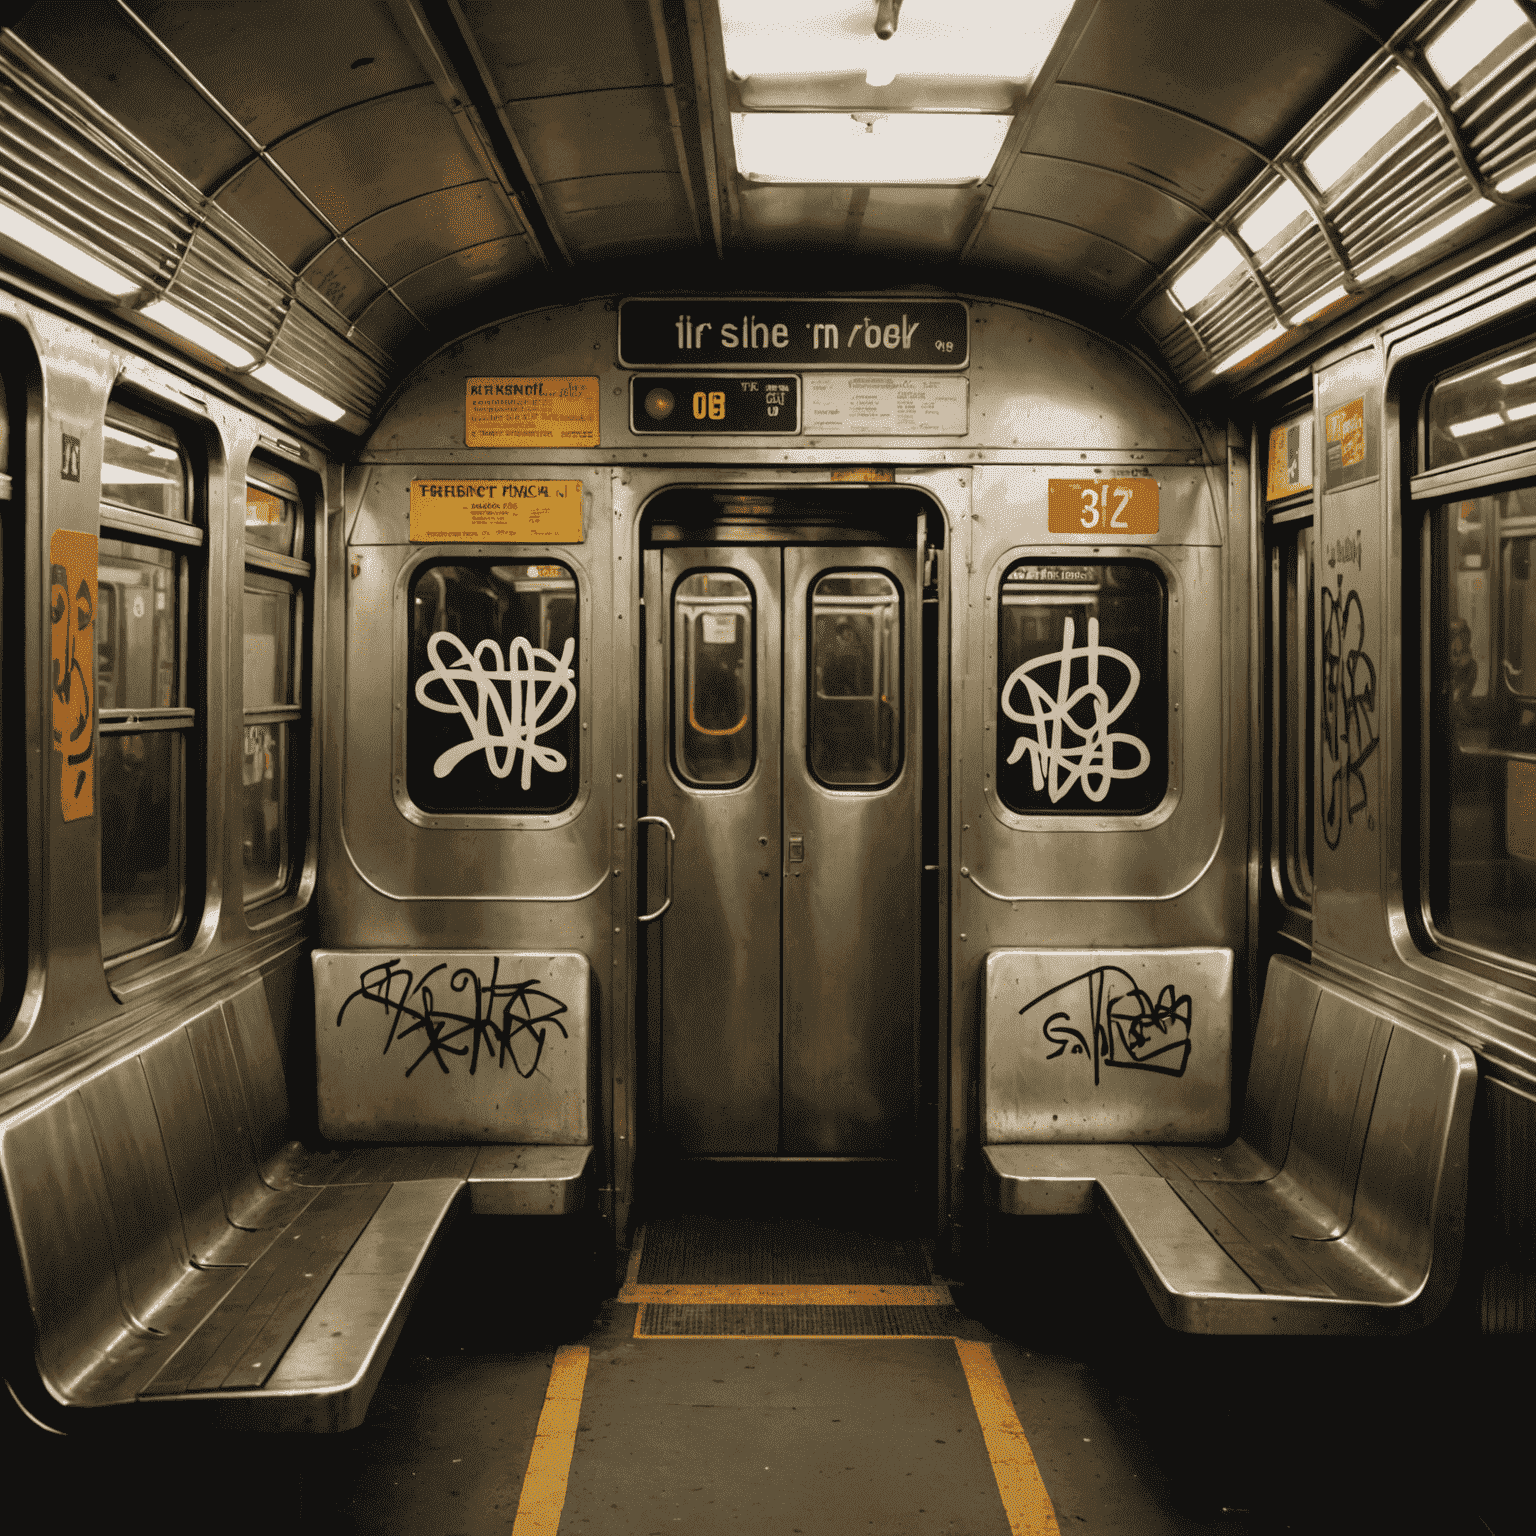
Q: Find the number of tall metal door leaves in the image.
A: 2